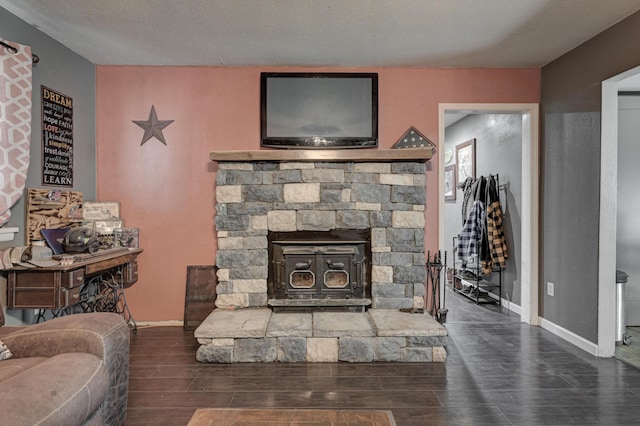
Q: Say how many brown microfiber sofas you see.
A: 1